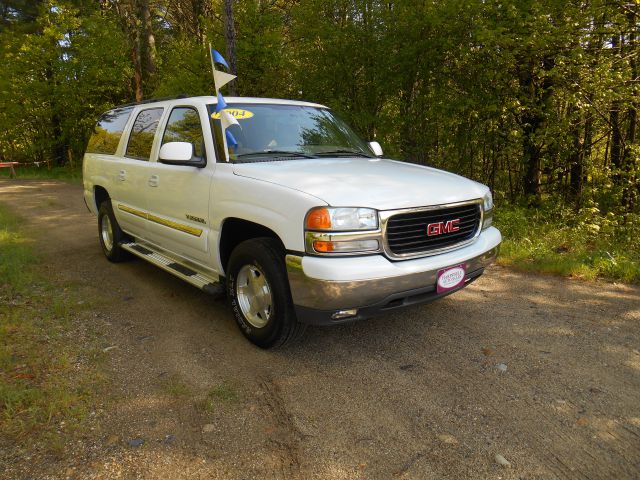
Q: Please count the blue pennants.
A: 3